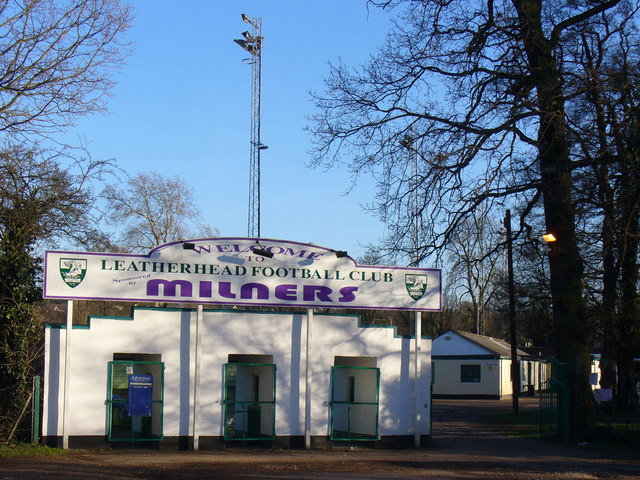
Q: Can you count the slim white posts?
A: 4